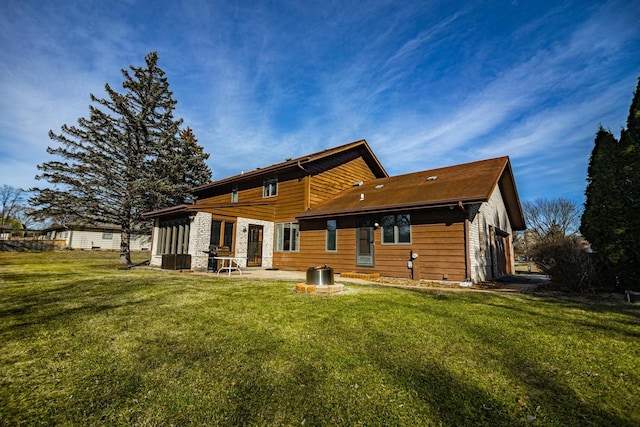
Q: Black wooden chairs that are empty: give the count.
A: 0